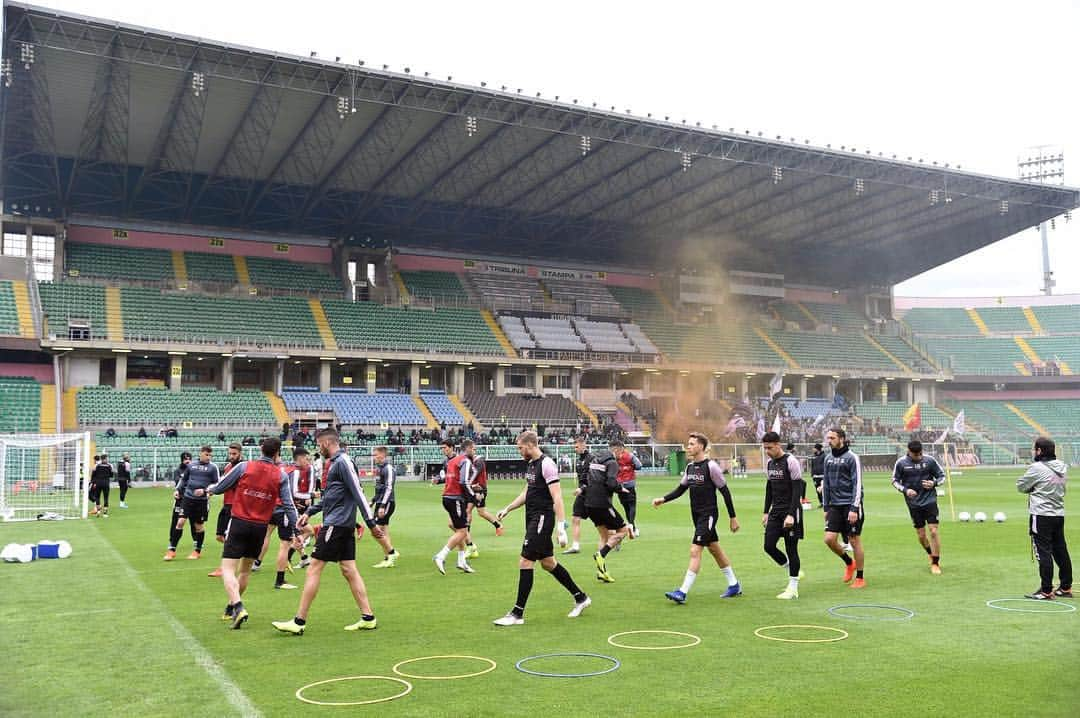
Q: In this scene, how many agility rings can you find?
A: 7